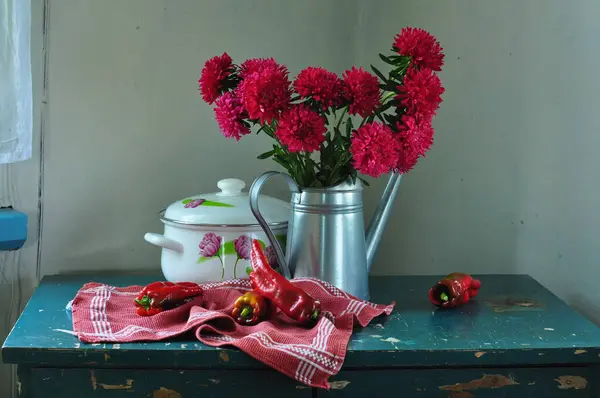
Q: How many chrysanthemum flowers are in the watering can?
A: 11